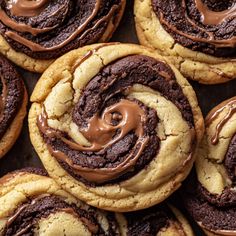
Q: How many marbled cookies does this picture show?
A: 7